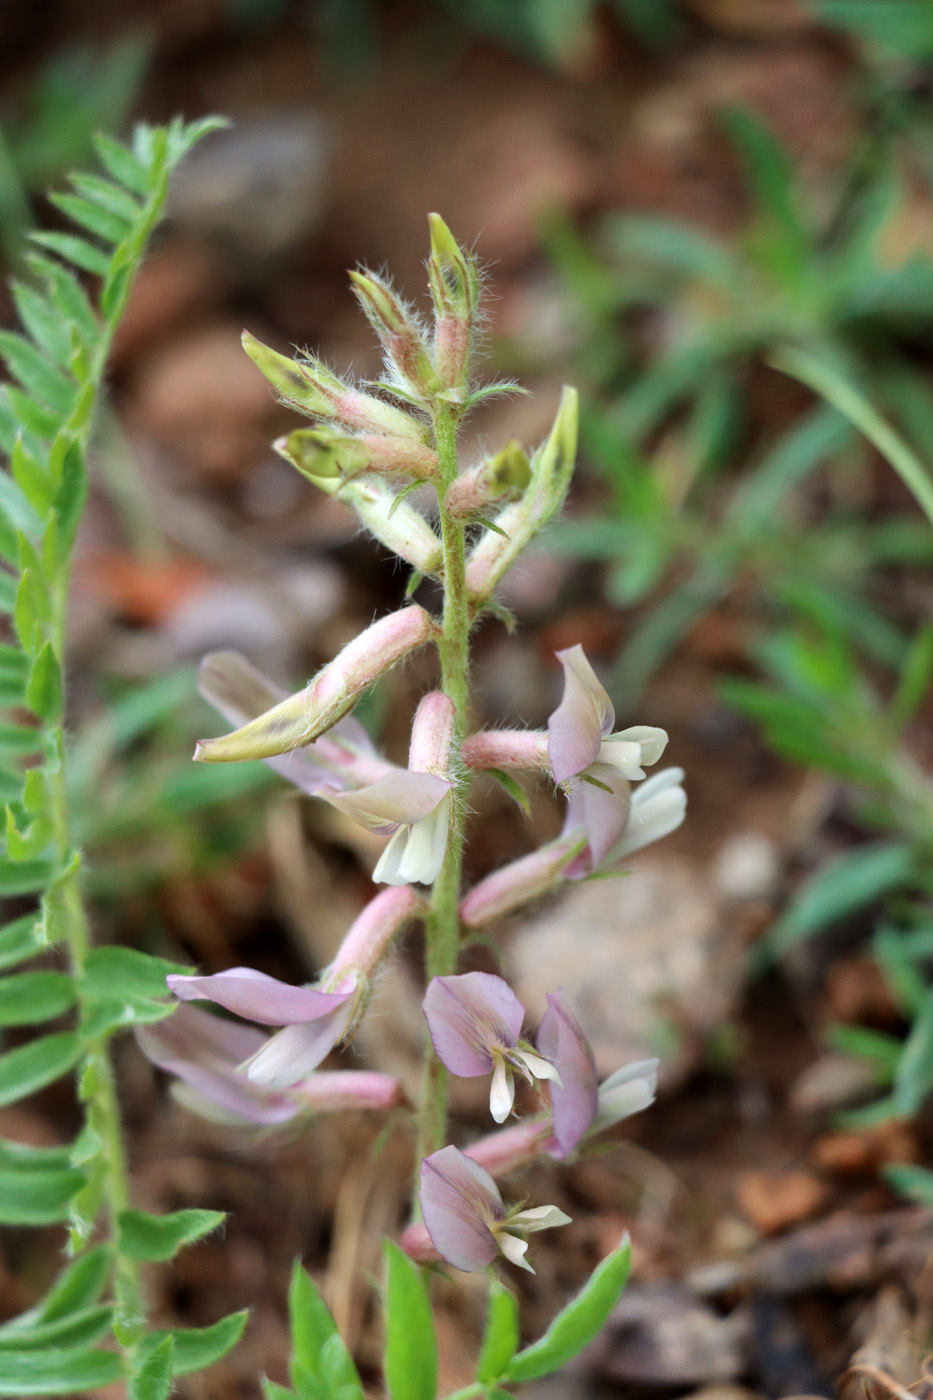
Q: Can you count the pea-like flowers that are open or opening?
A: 9